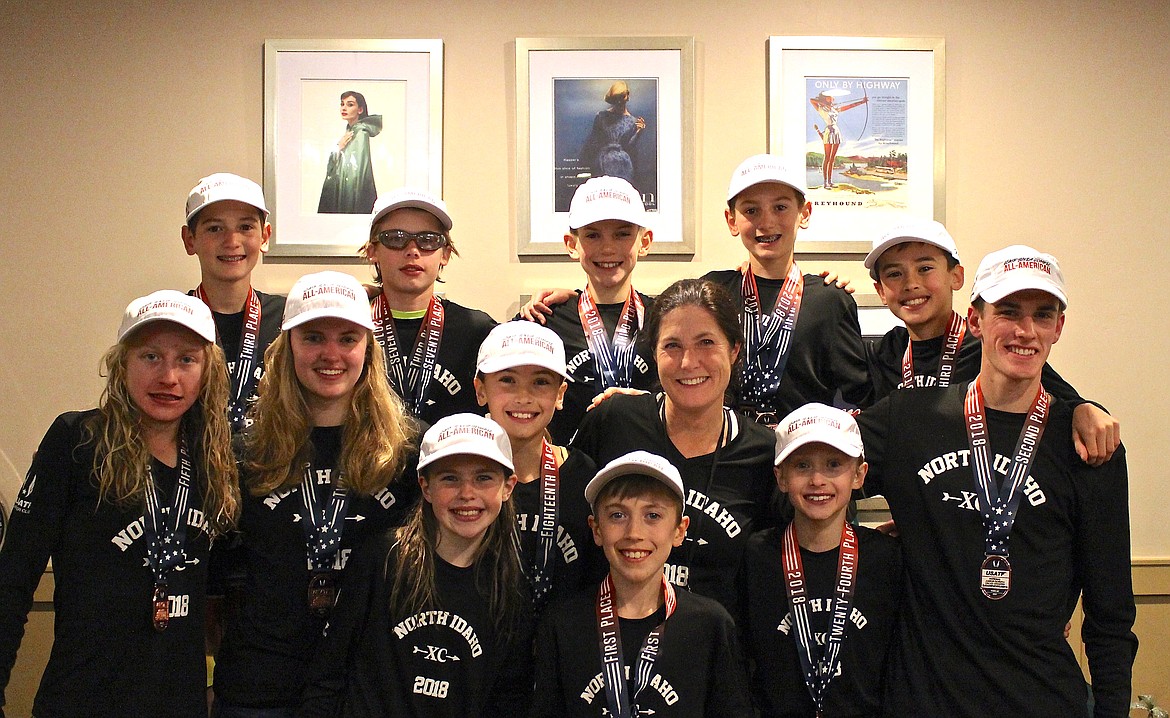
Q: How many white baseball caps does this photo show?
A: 12